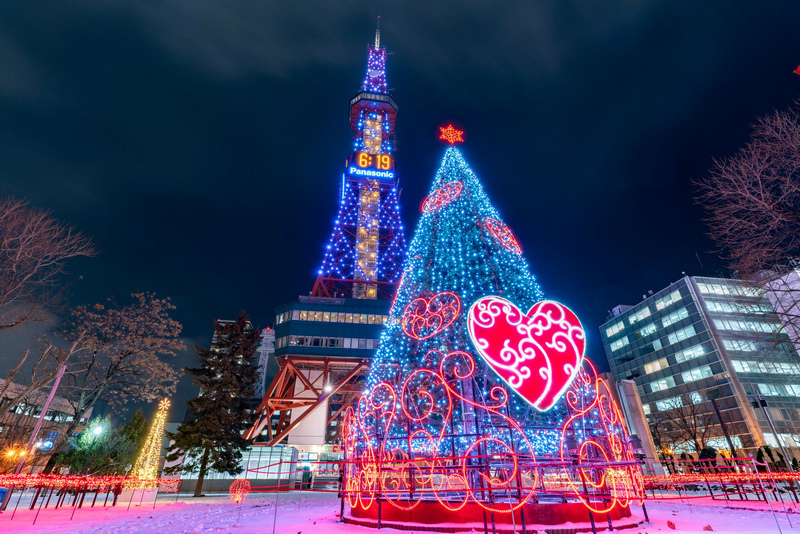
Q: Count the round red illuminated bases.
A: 1